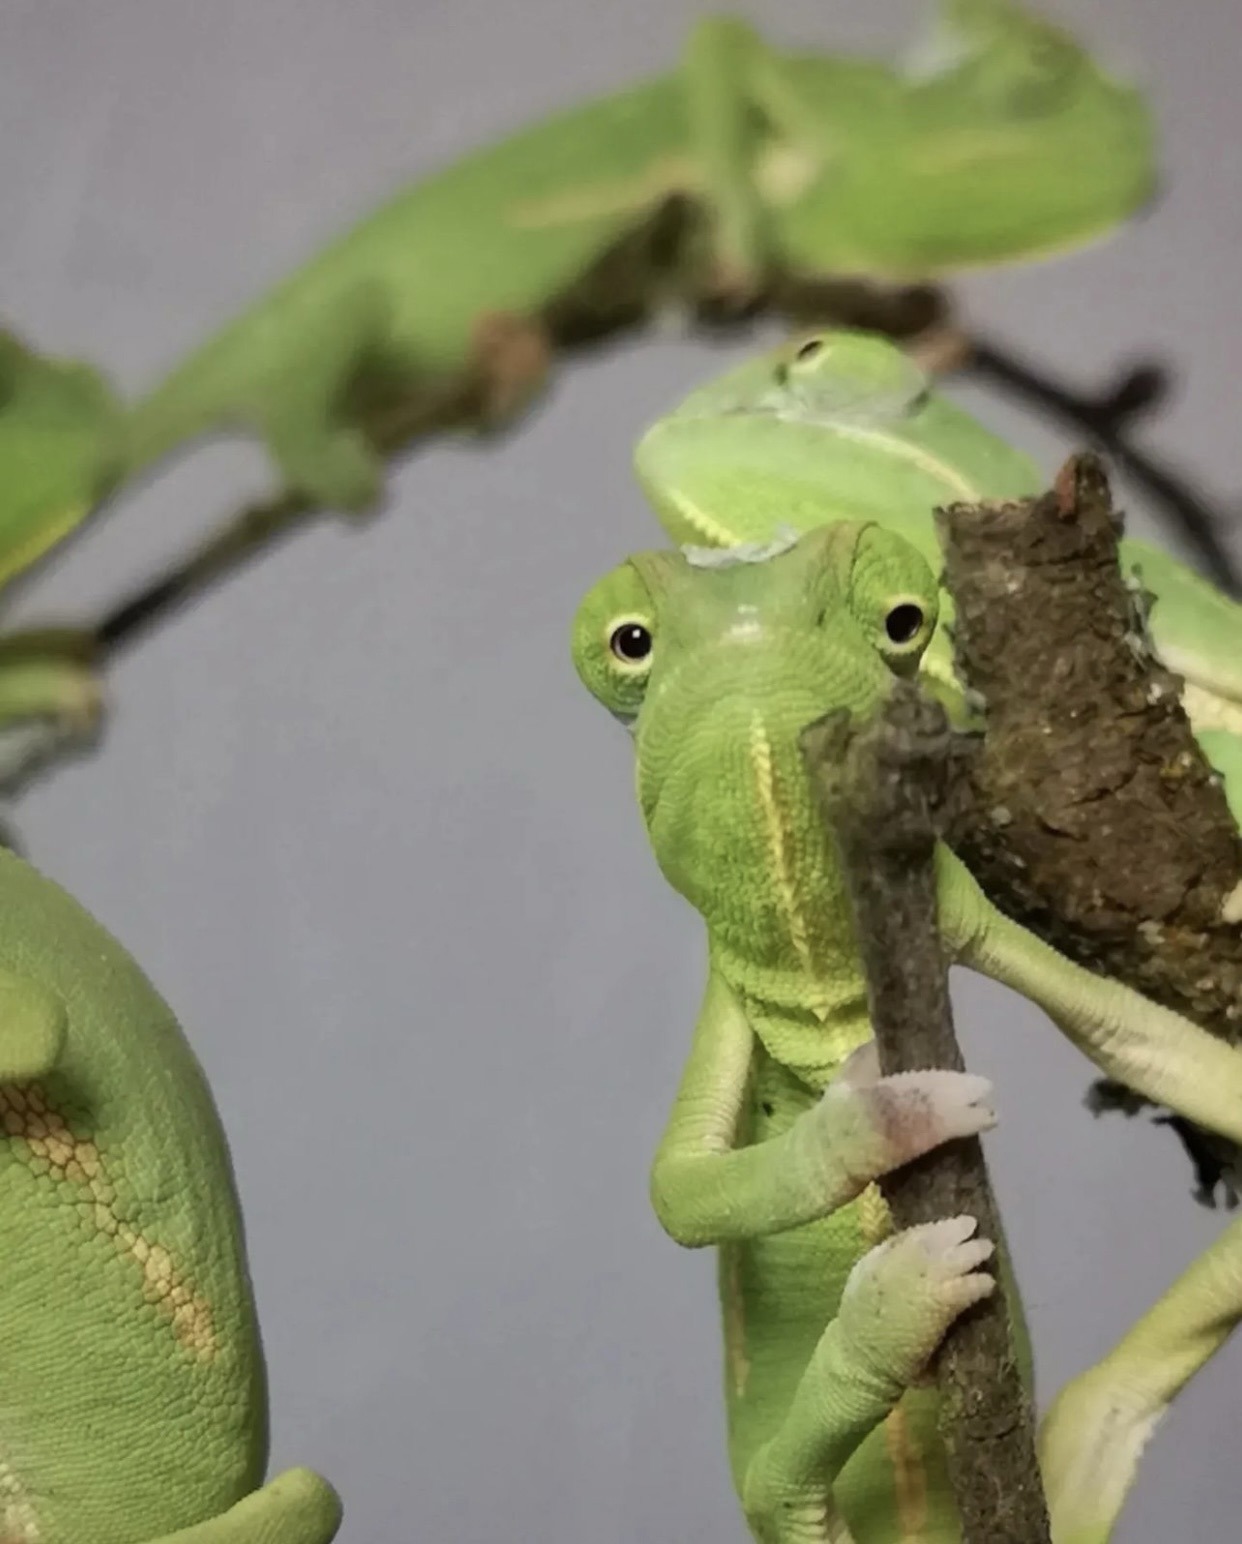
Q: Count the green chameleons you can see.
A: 5